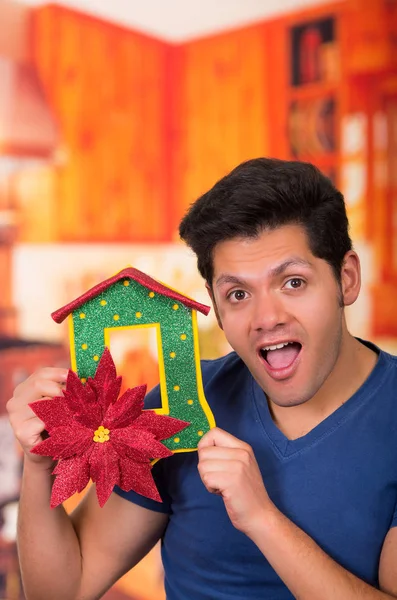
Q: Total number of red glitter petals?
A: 10